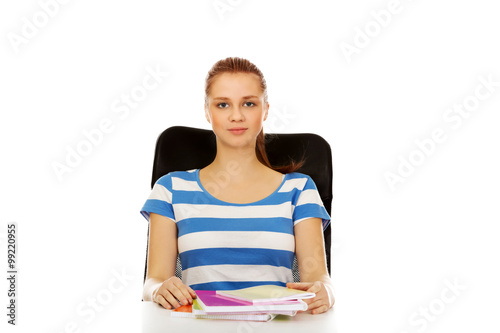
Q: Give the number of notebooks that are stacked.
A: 4